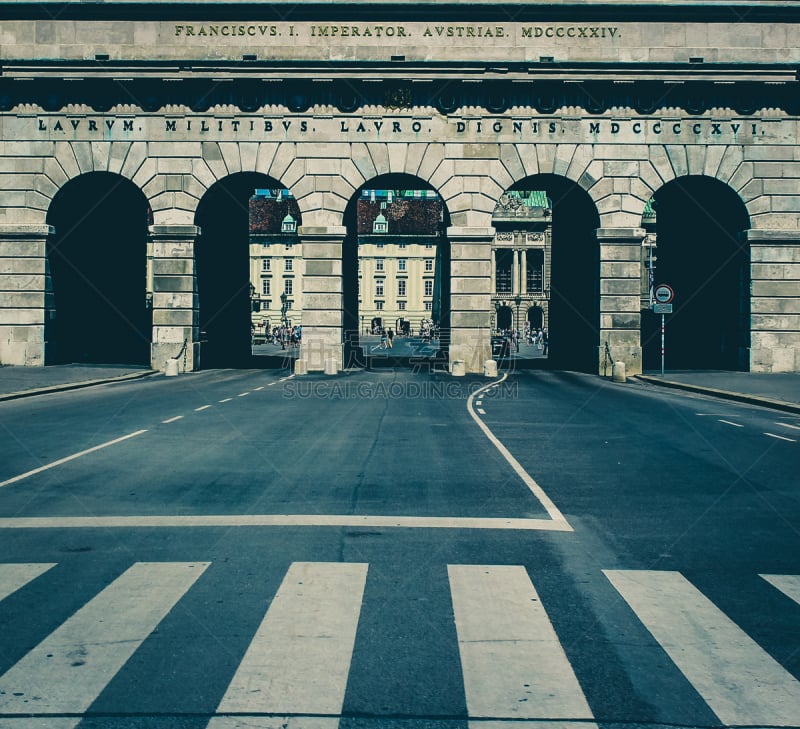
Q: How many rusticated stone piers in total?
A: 6